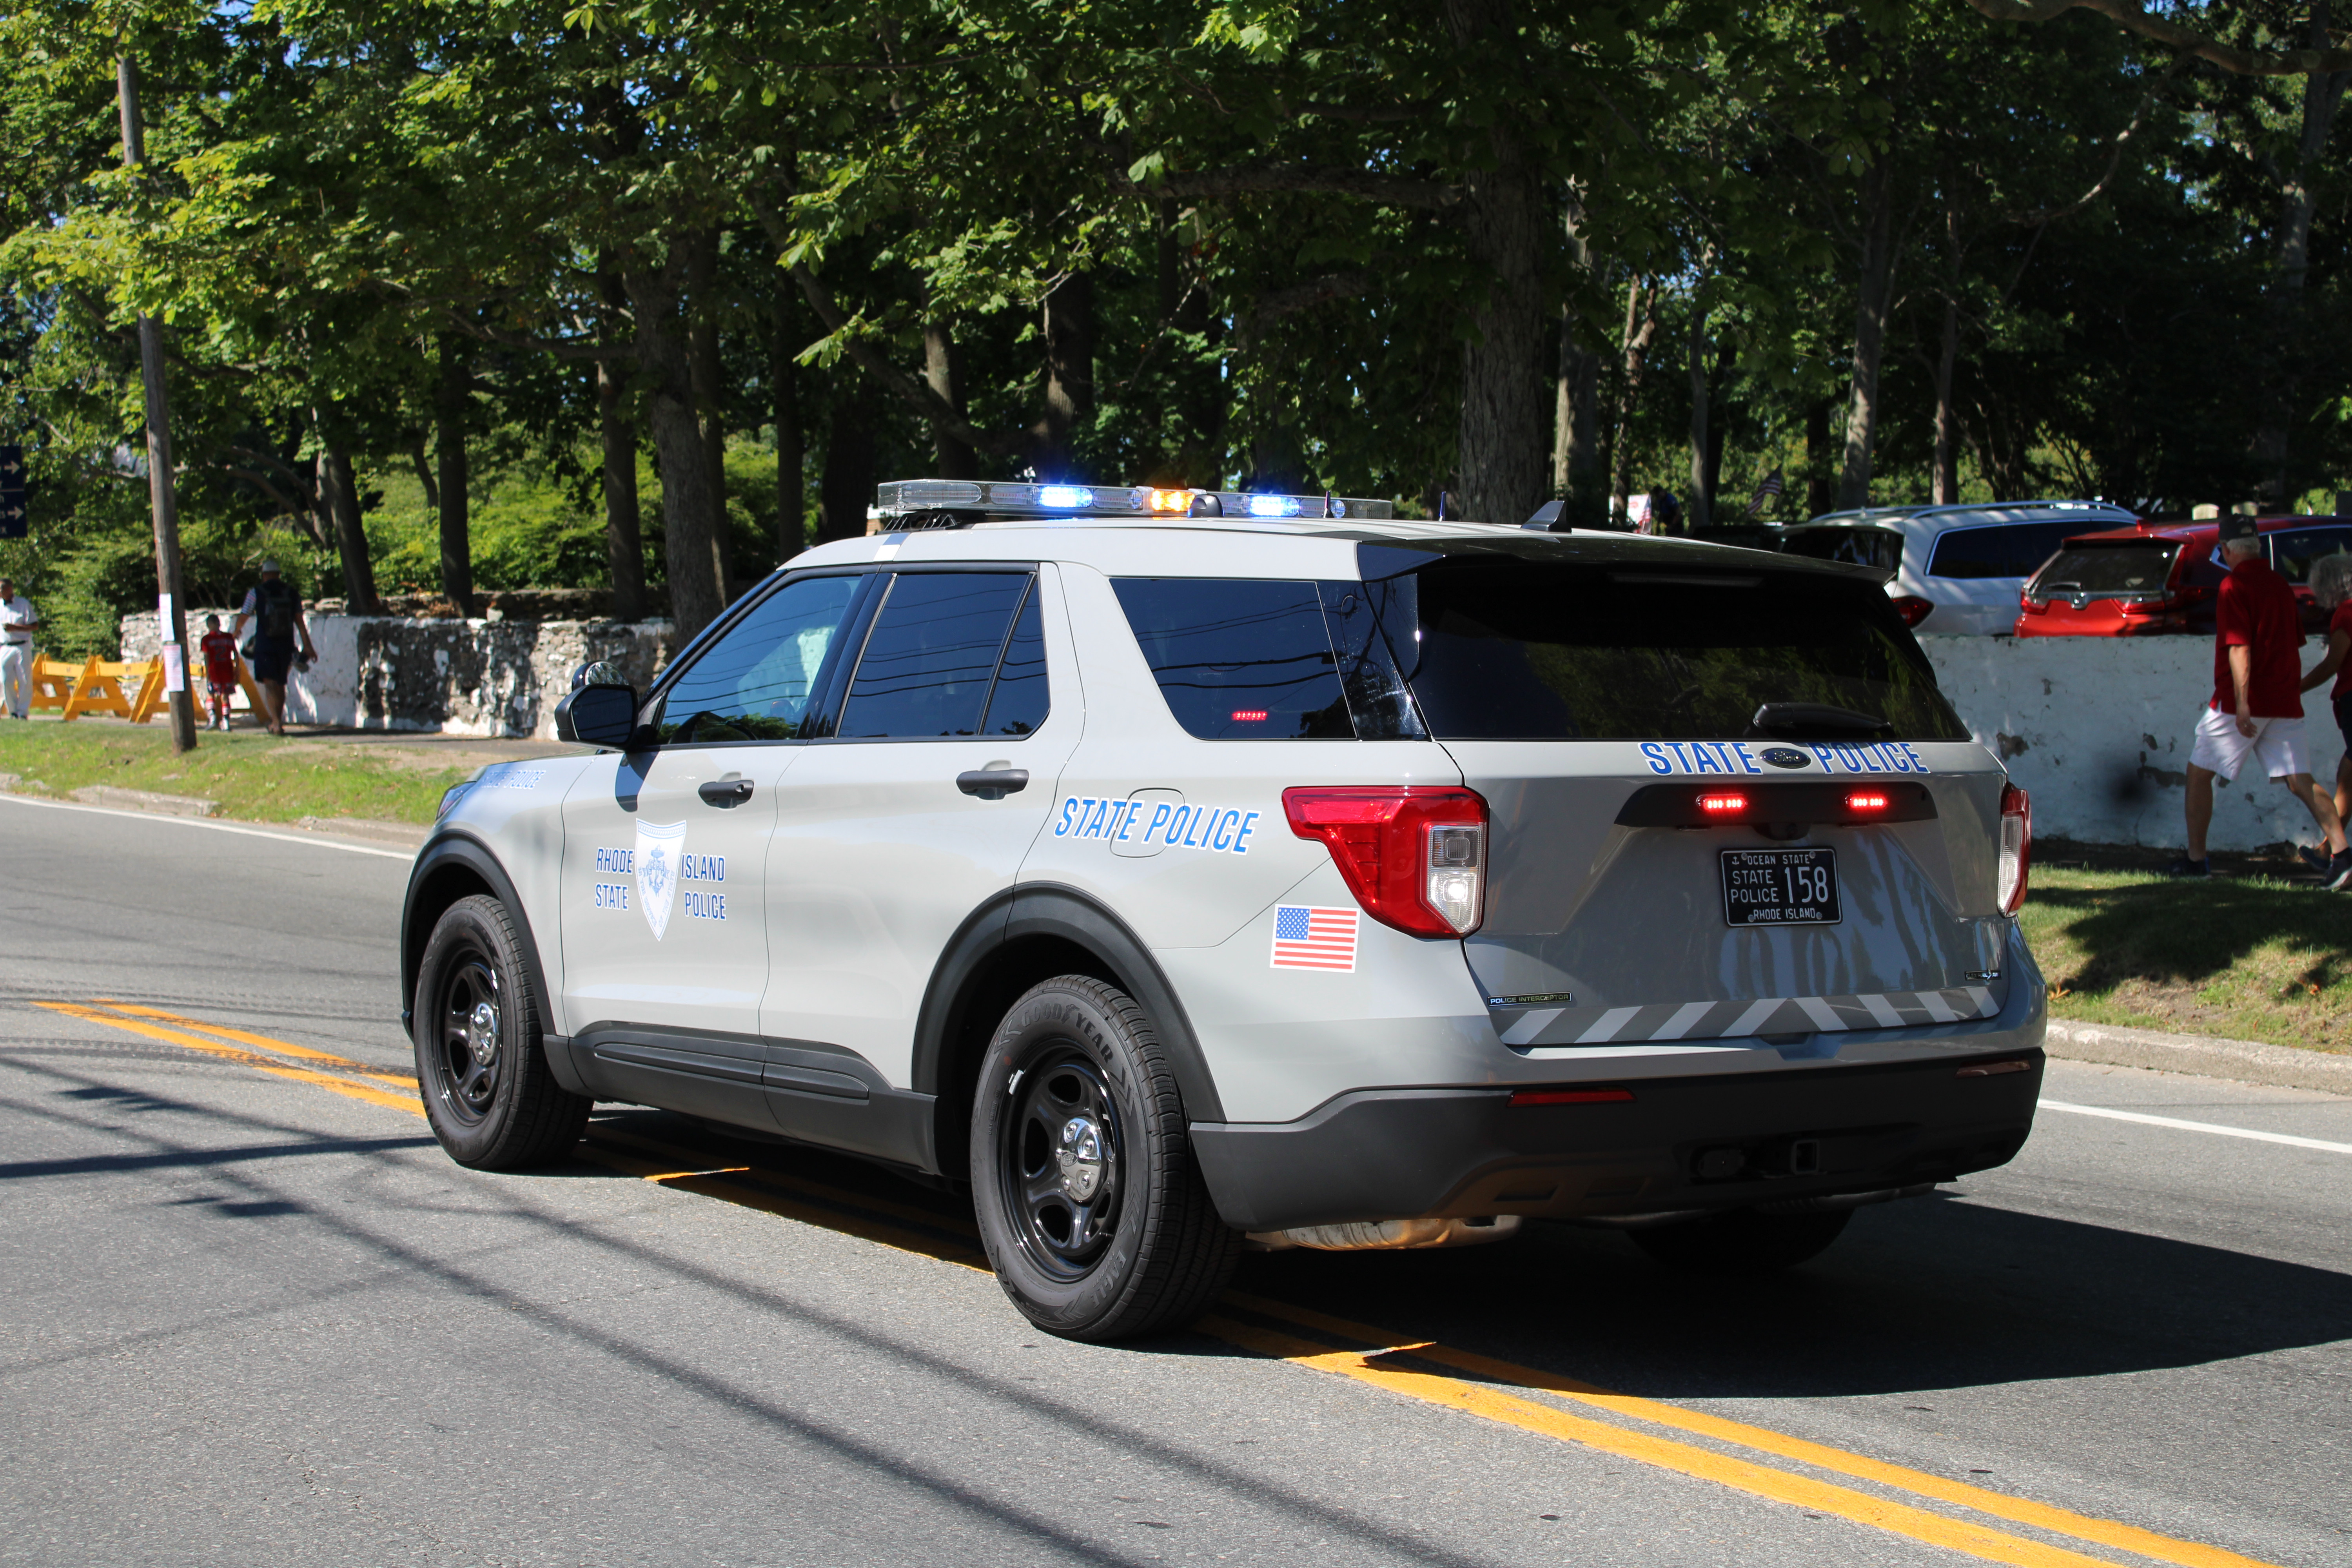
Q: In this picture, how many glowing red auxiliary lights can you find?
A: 3